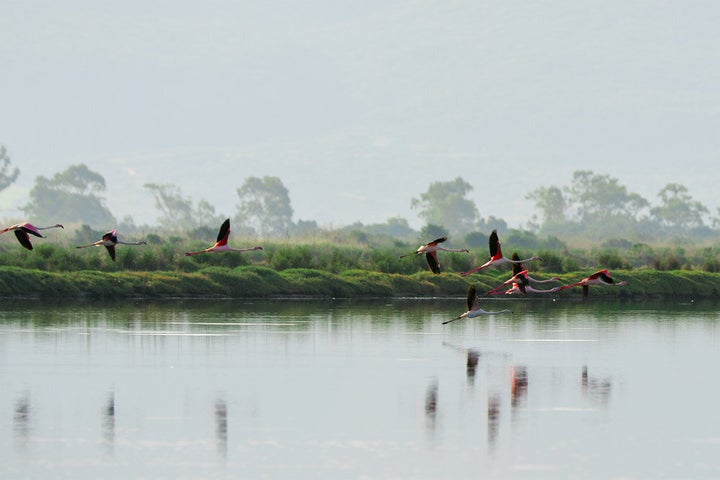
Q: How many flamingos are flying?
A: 9